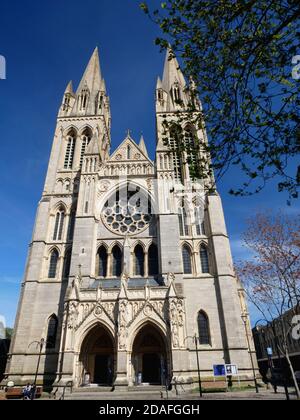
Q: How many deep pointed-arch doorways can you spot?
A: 2